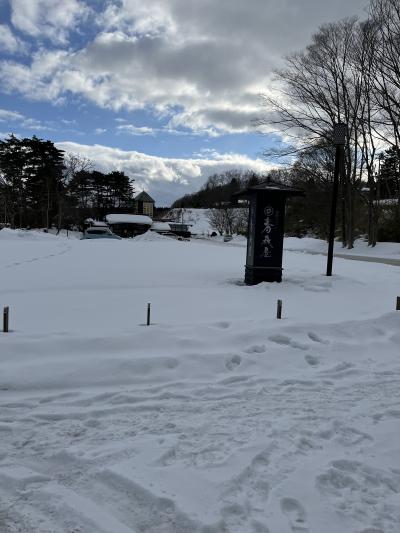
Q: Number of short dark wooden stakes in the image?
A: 4